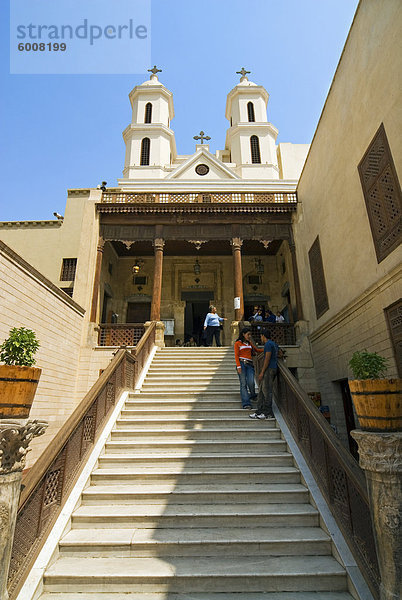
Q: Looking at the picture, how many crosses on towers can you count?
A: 2